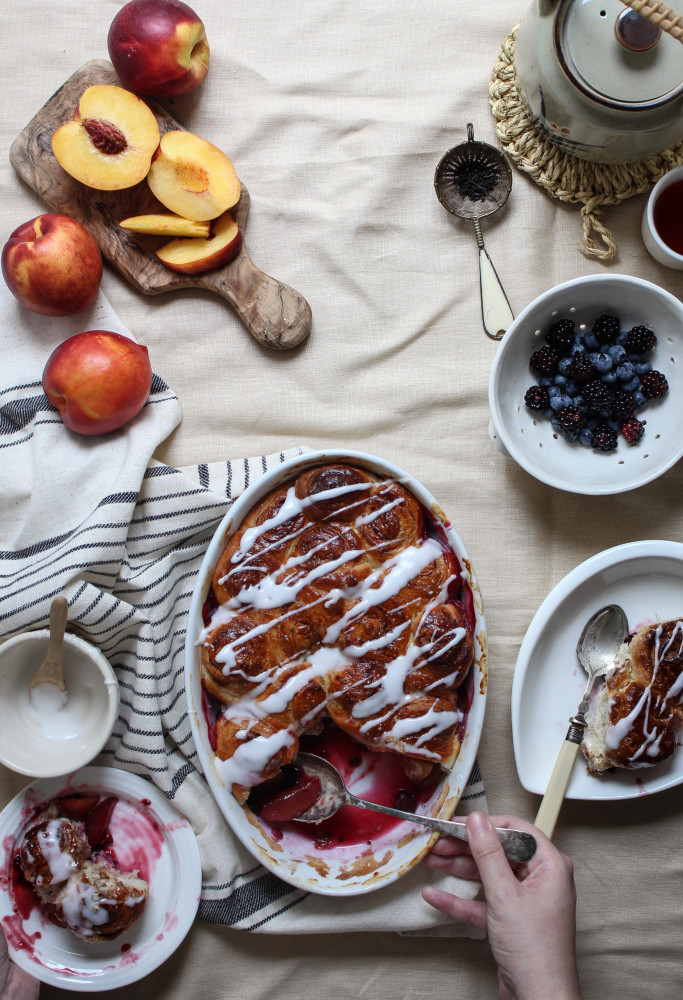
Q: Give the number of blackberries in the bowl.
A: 12